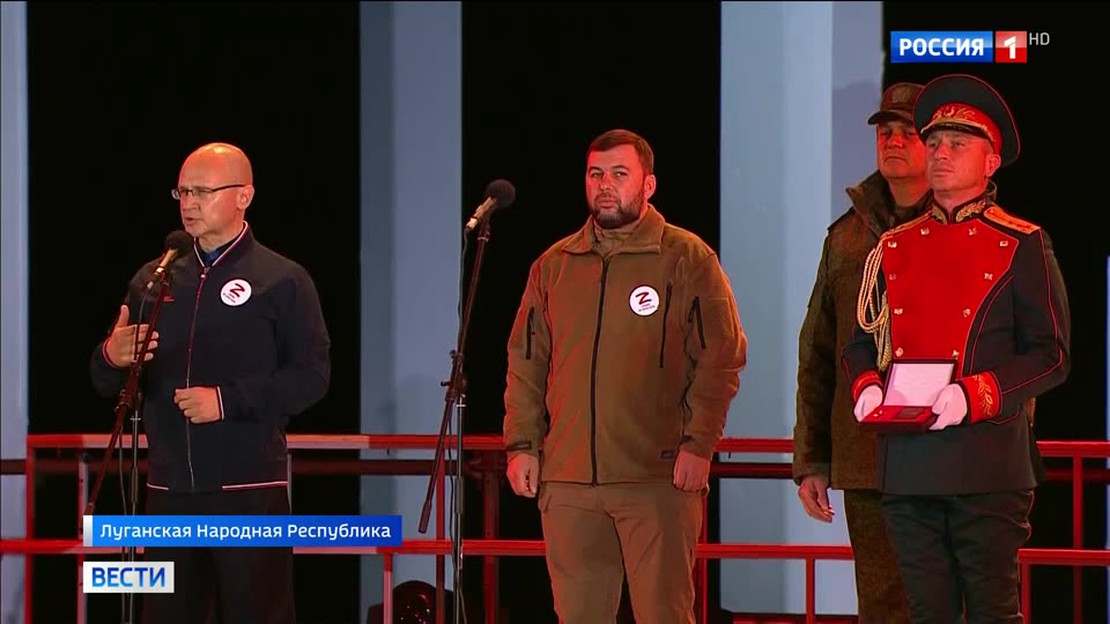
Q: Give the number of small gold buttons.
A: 10